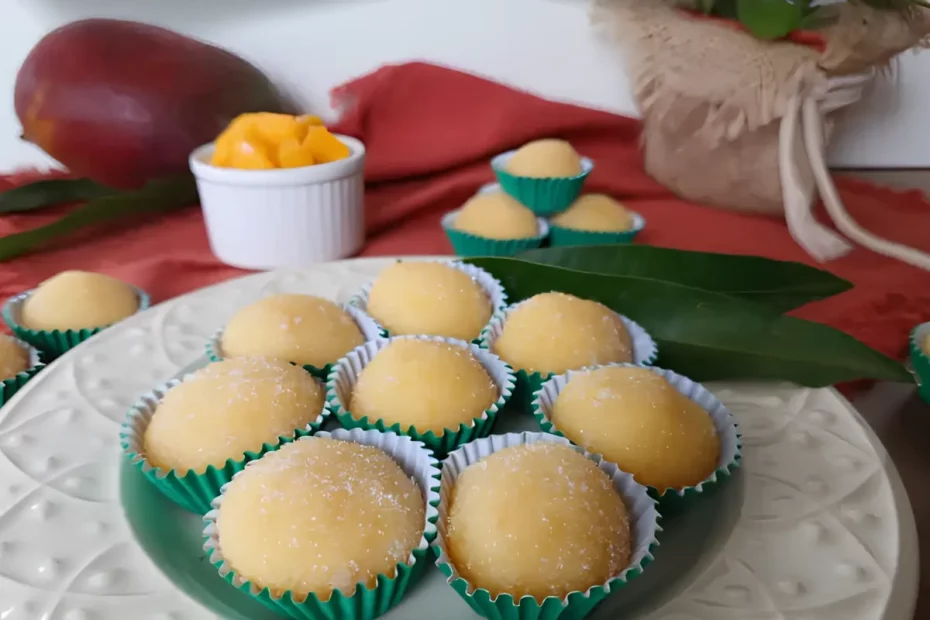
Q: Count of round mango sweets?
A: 14